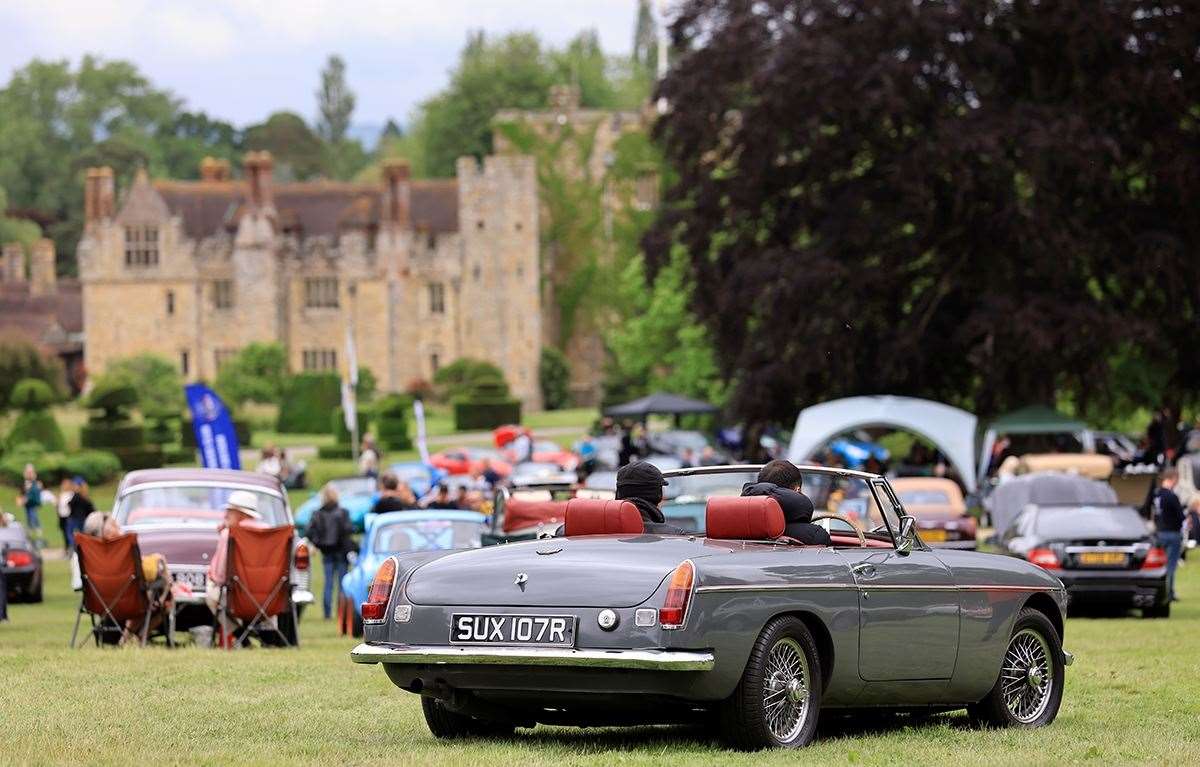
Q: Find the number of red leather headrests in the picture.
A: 2